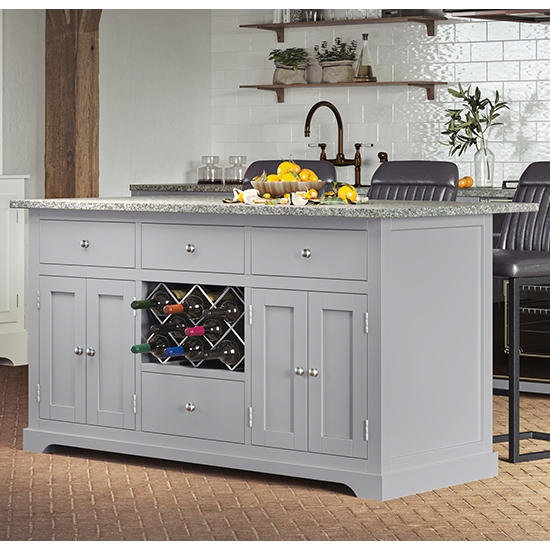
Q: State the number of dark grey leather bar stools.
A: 3